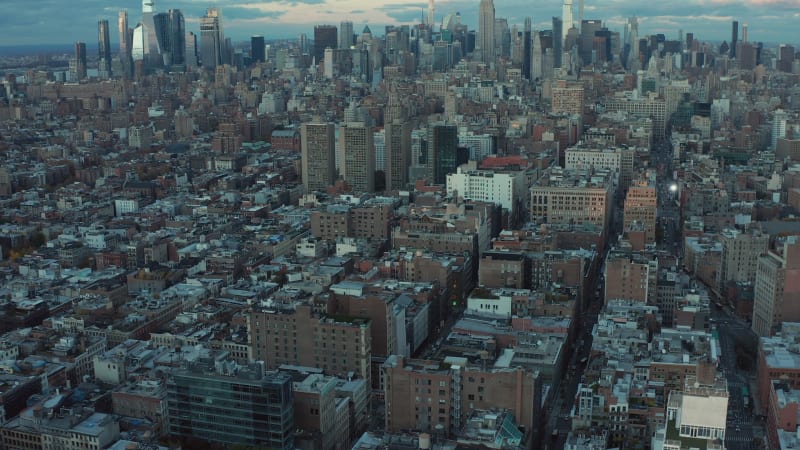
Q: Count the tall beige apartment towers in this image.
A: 3